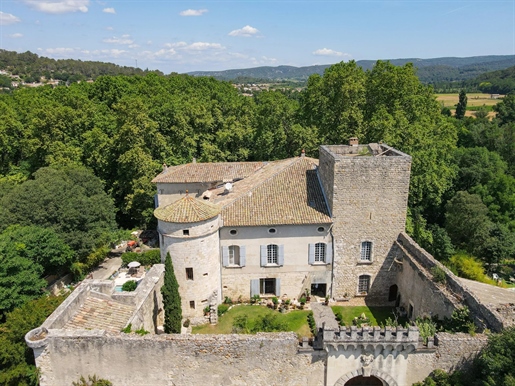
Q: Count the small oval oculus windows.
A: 3